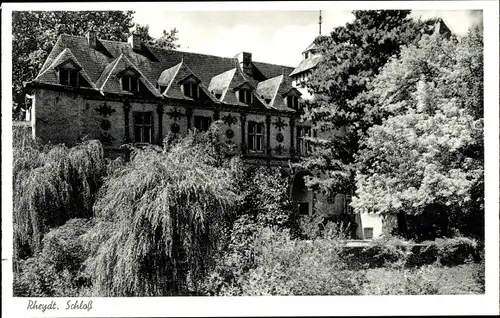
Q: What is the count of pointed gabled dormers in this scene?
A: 5